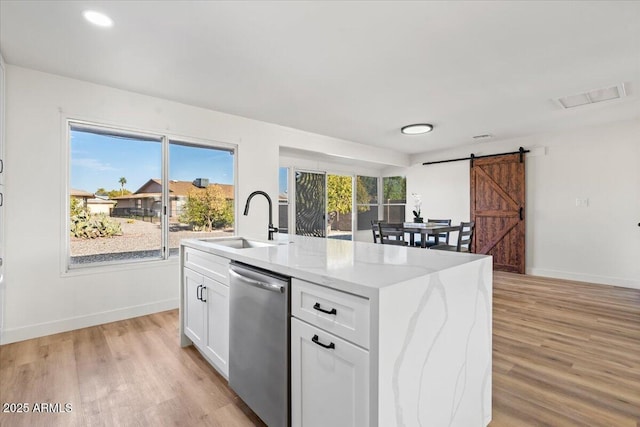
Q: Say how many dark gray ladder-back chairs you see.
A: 4